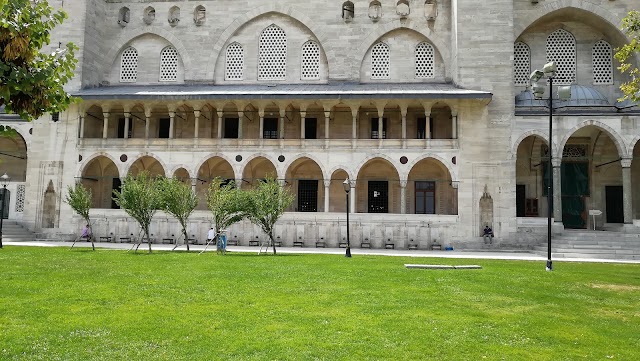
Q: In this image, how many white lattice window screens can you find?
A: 10